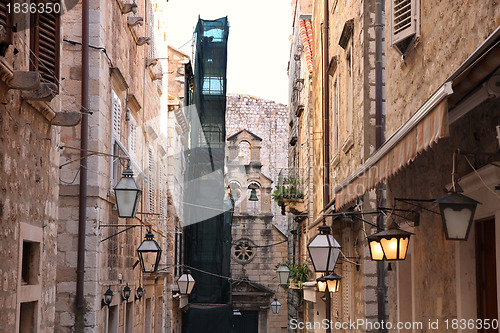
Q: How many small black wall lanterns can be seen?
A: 3